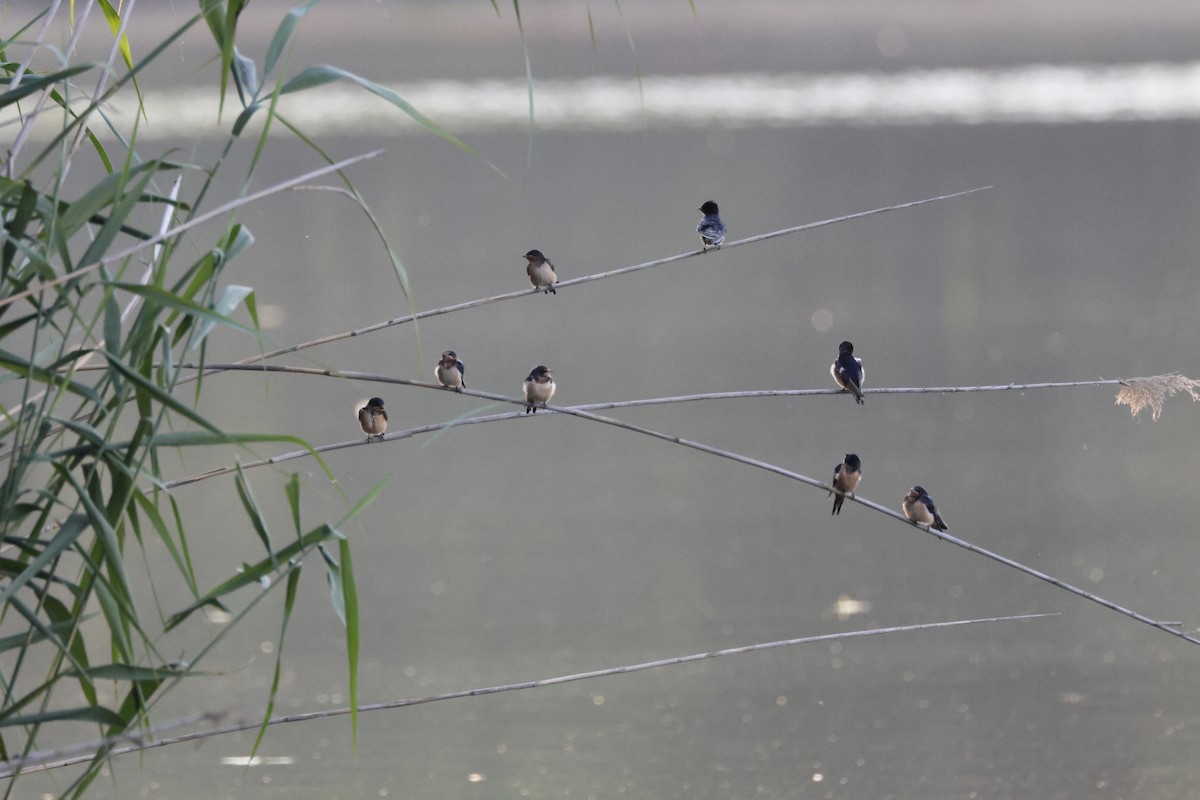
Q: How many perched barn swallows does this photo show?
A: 8